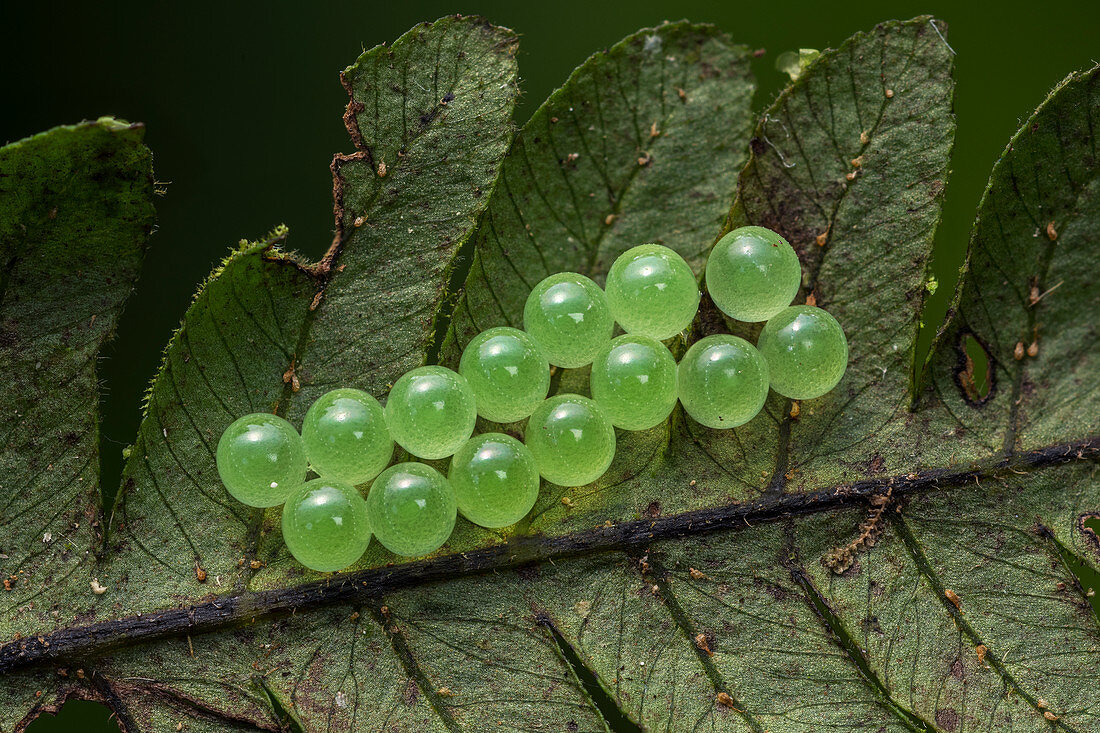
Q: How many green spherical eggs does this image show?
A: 14